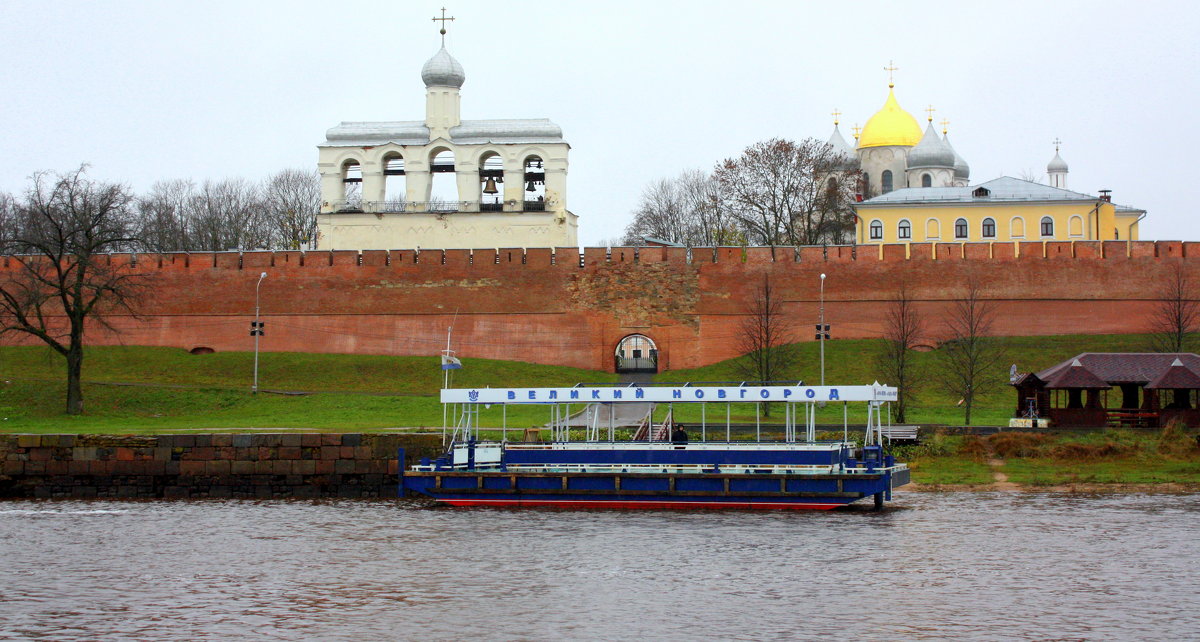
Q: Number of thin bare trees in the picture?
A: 4